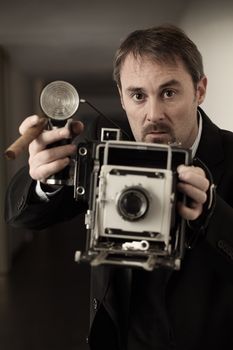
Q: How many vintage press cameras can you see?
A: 1